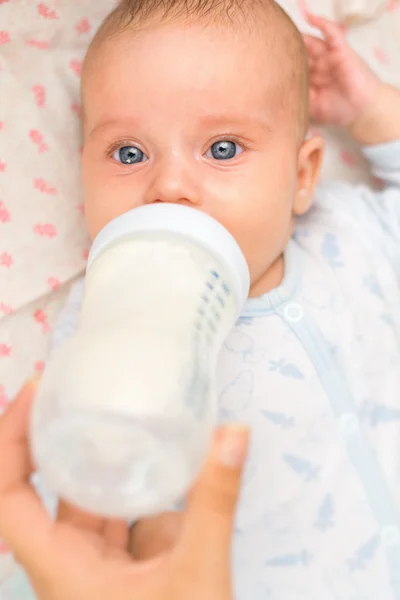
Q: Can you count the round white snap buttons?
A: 3